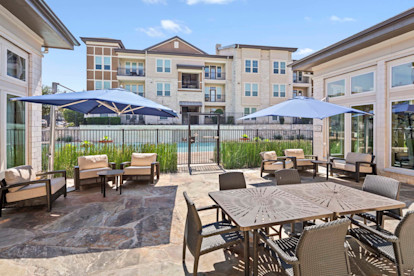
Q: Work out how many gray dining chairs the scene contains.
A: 6